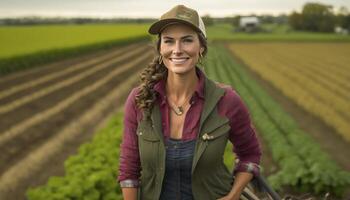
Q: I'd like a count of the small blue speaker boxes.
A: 0